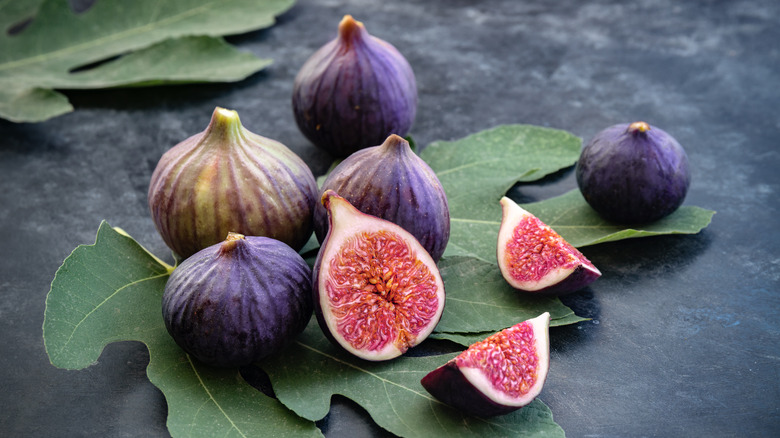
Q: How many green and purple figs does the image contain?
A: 1